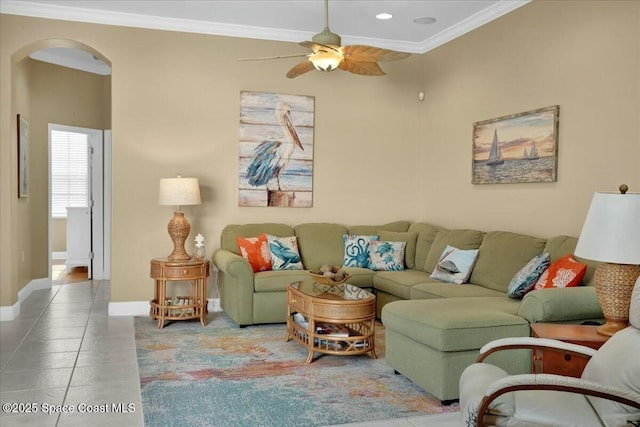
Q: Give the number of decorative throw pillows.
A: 7